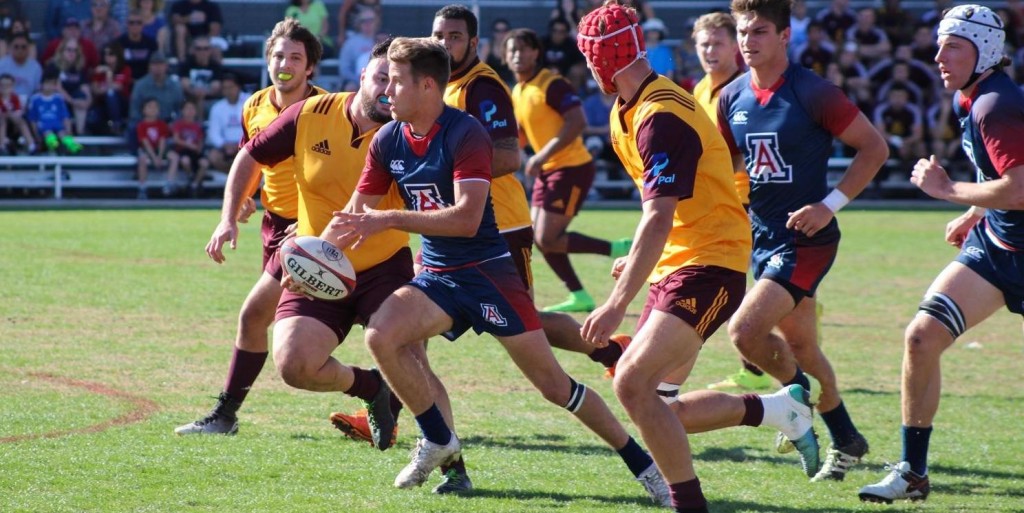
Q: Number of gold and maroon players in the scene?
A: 6